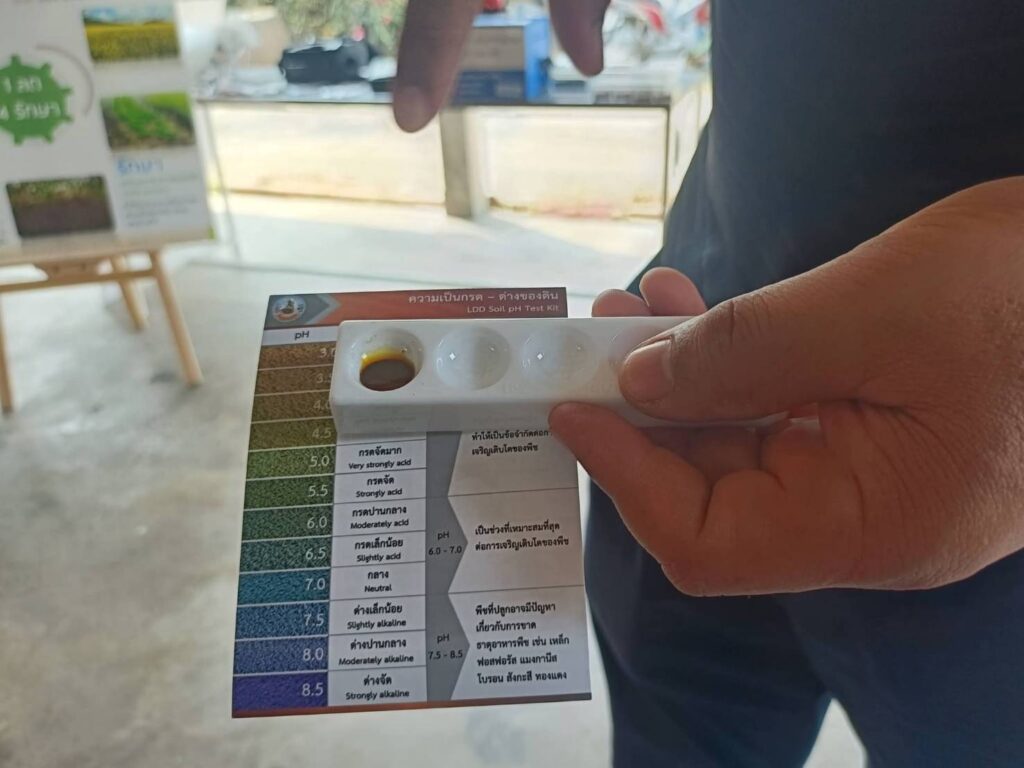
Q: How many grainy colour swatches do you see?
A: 12